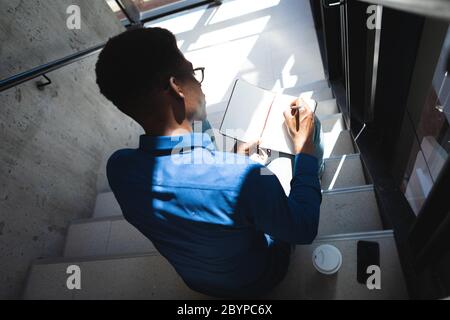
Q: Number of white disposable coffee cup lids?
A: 1